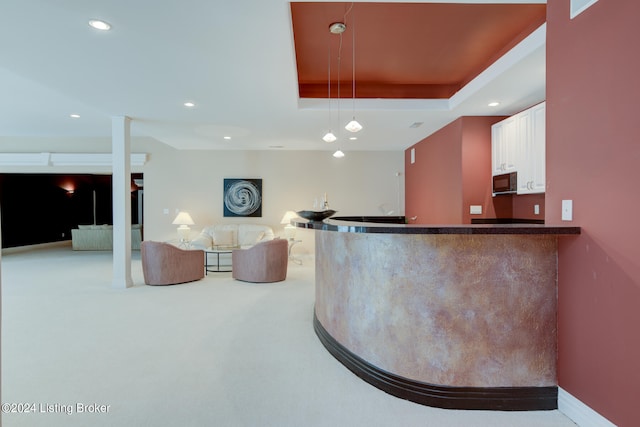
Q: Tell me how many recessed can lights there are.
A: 6